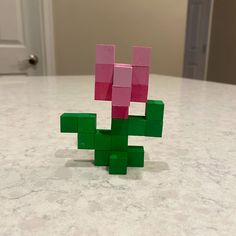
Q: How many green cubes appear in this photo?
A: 12